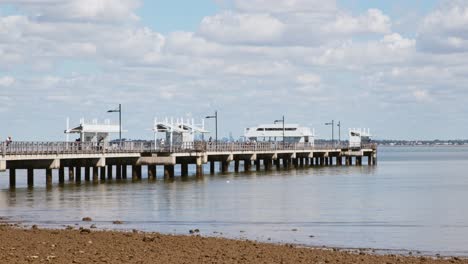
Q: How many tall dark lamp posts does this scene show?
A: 5